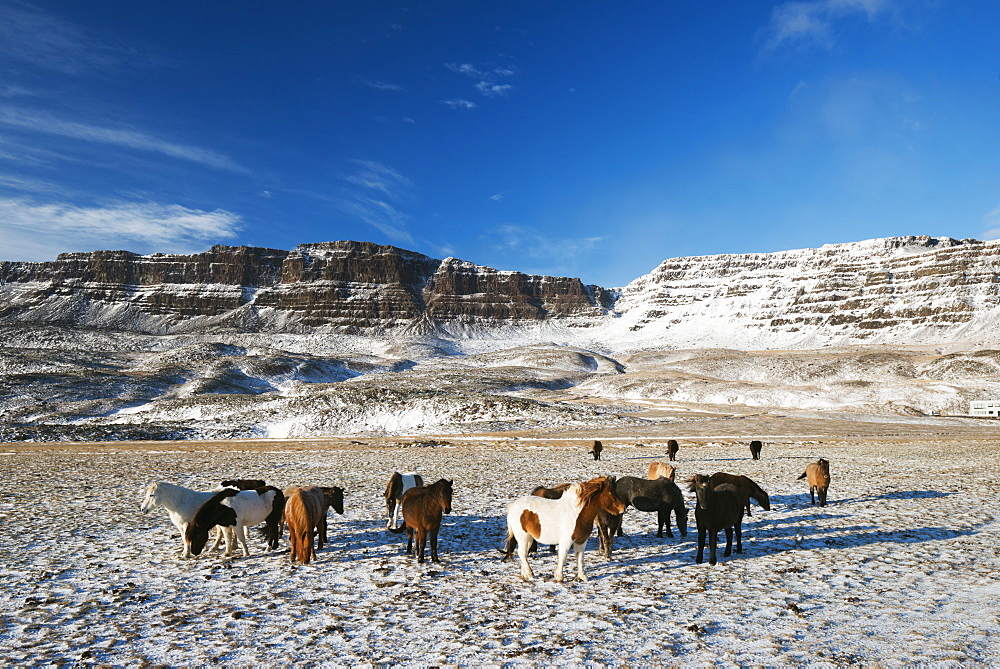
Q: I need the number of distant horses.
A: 3